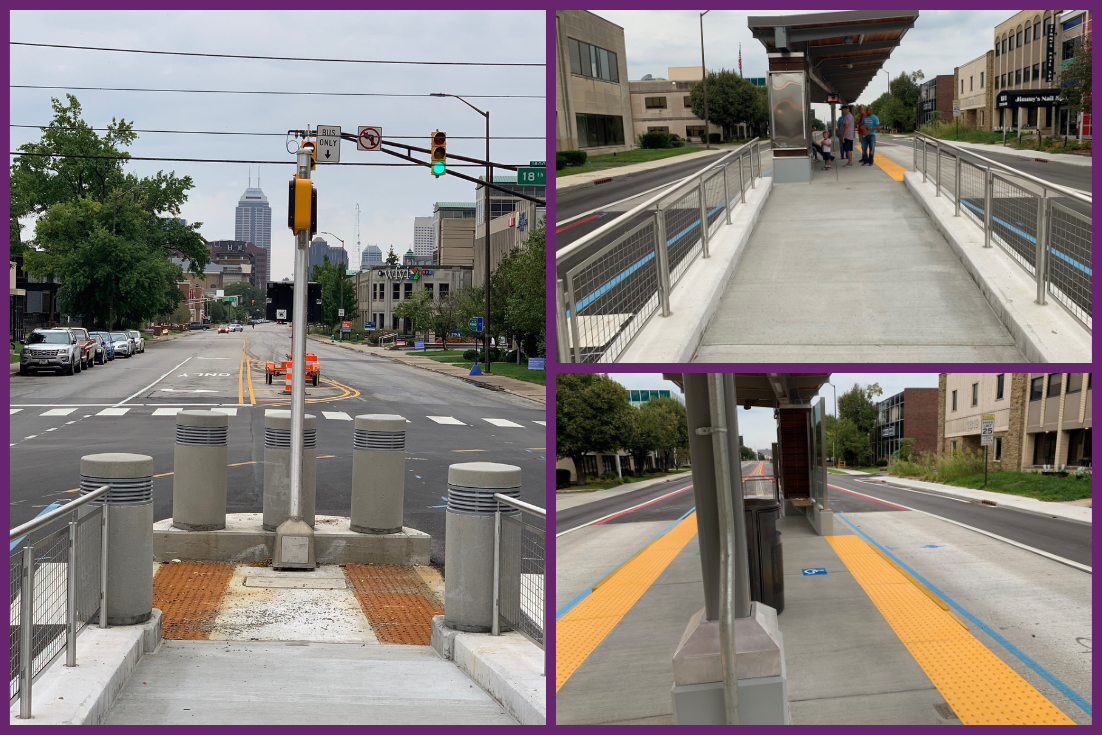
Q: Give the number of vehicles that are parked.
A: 7